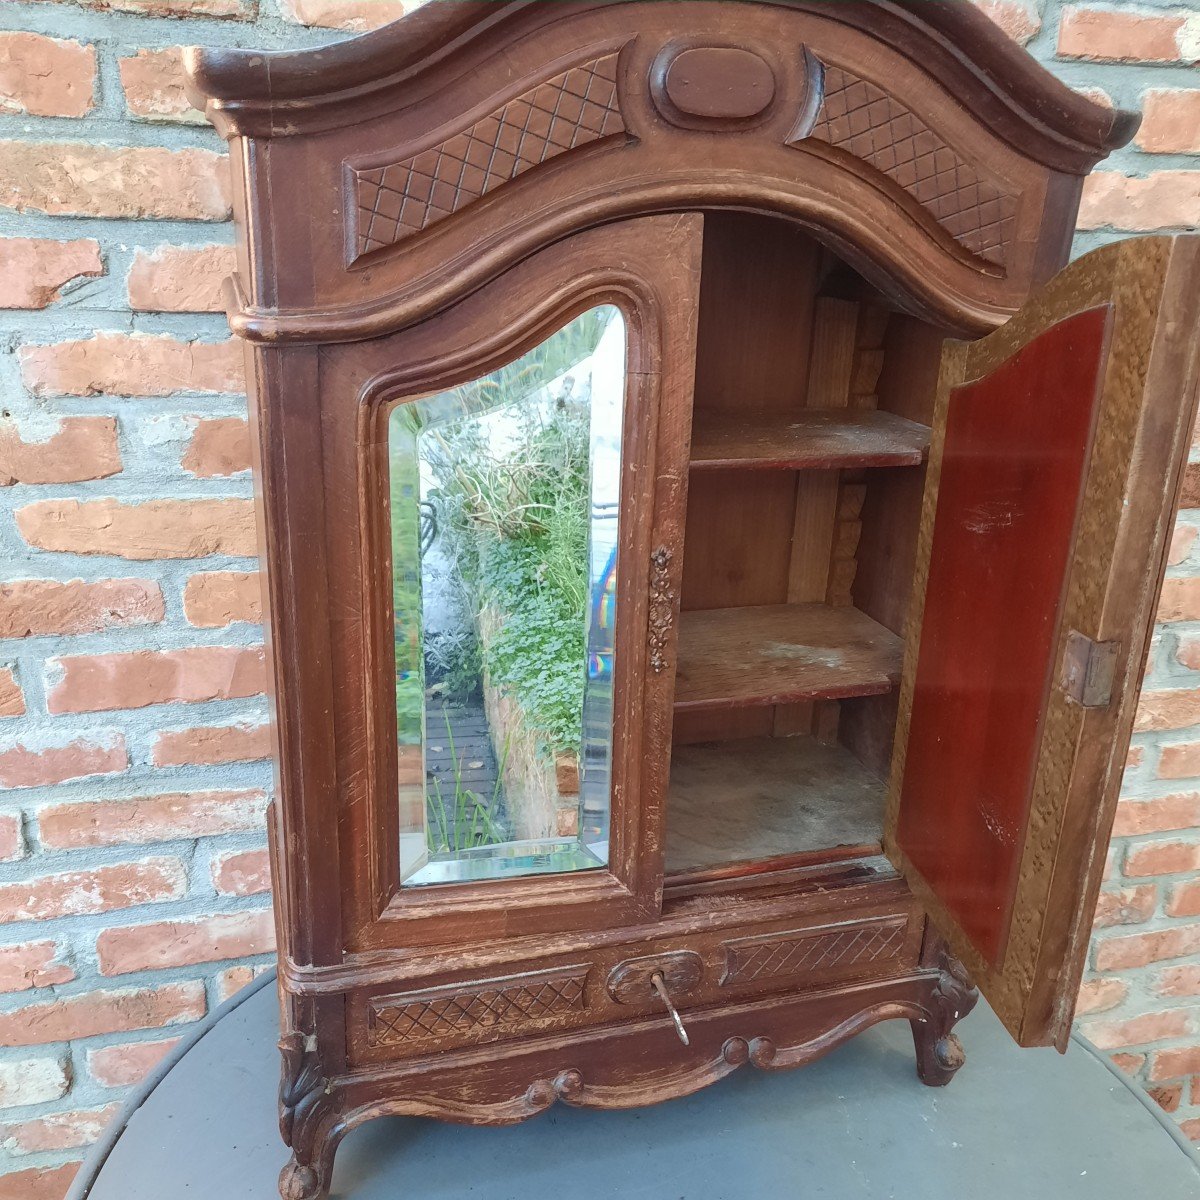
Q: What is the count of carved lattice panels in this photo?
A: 4